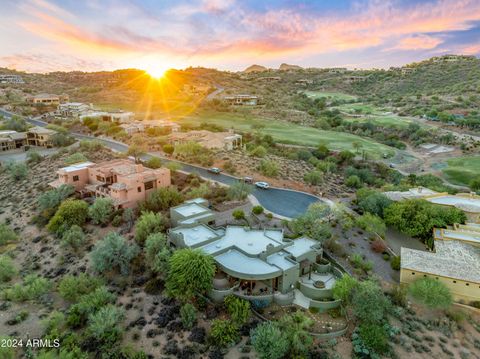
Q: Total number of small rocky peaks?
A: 2